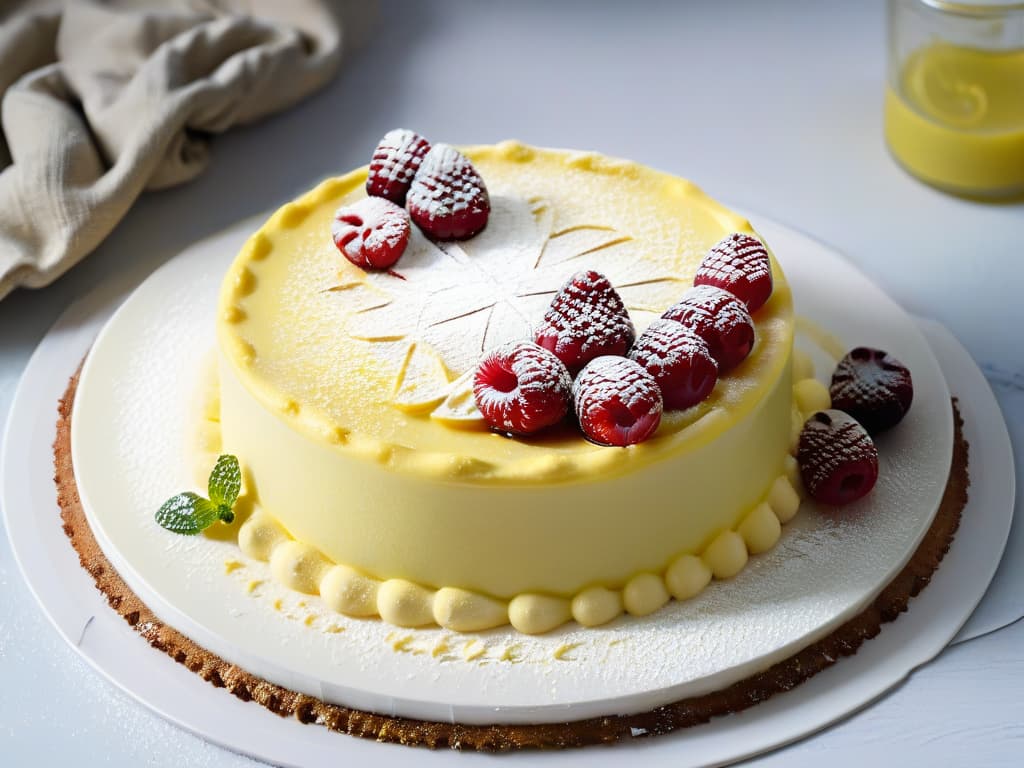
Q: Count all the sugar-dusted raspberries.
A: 11